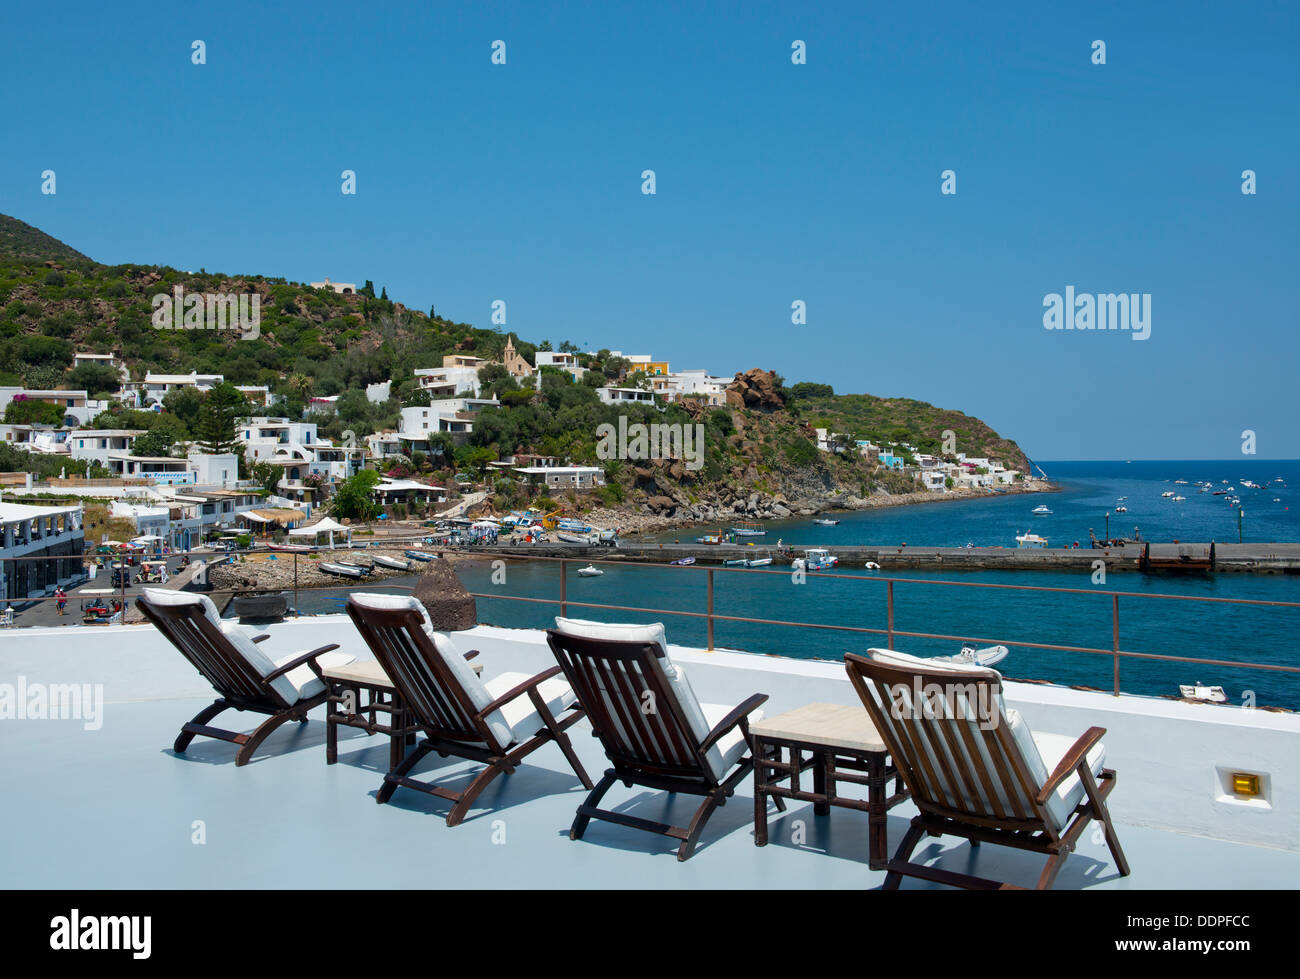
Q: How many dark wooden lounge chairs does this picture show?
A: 4